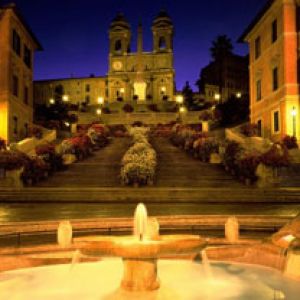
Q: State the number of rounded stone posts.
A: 3